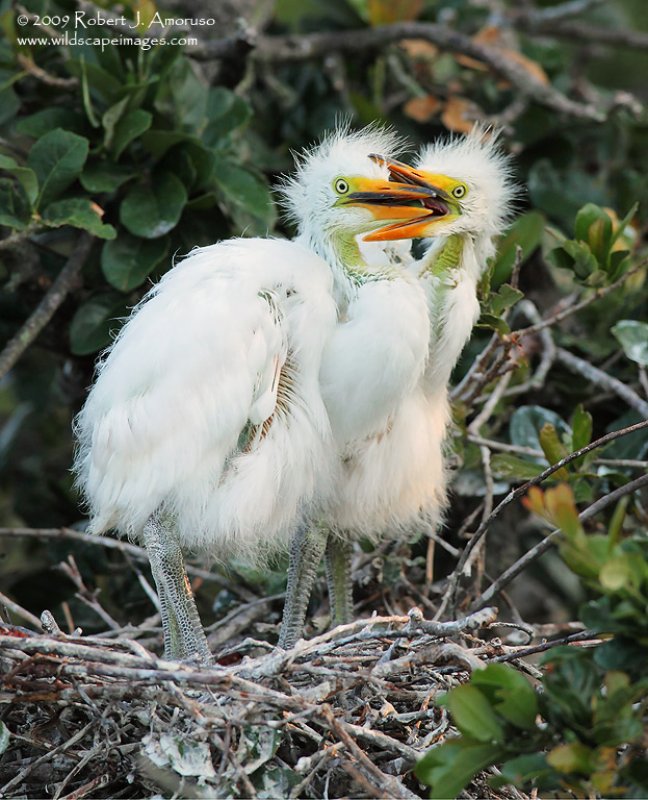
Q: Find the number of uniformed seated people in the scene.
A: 0